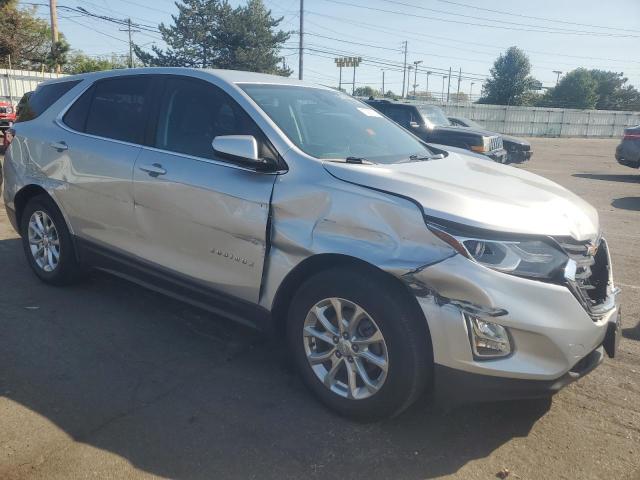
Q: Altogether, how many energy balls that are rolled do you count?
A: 0